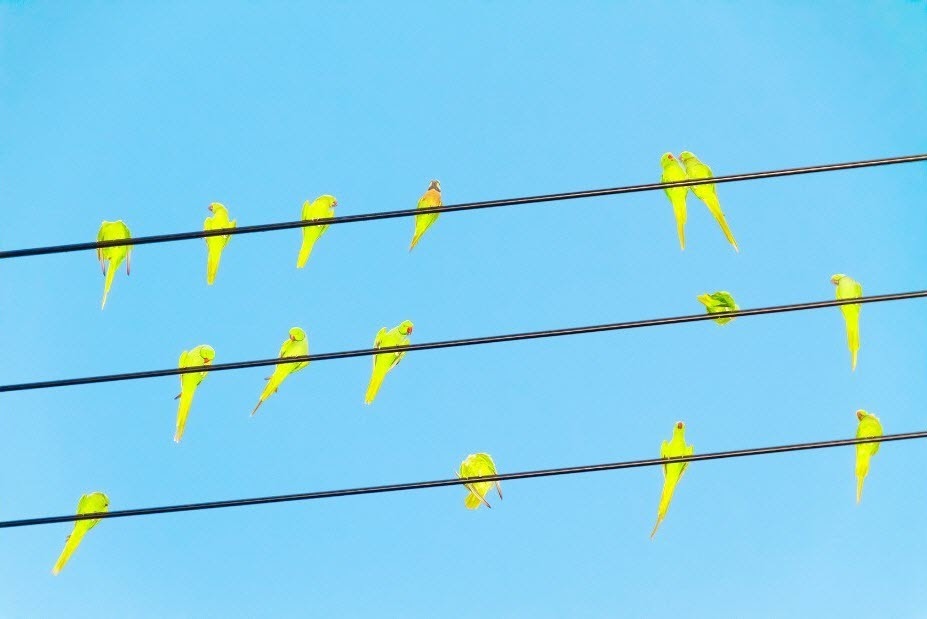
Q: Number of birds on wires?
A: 15